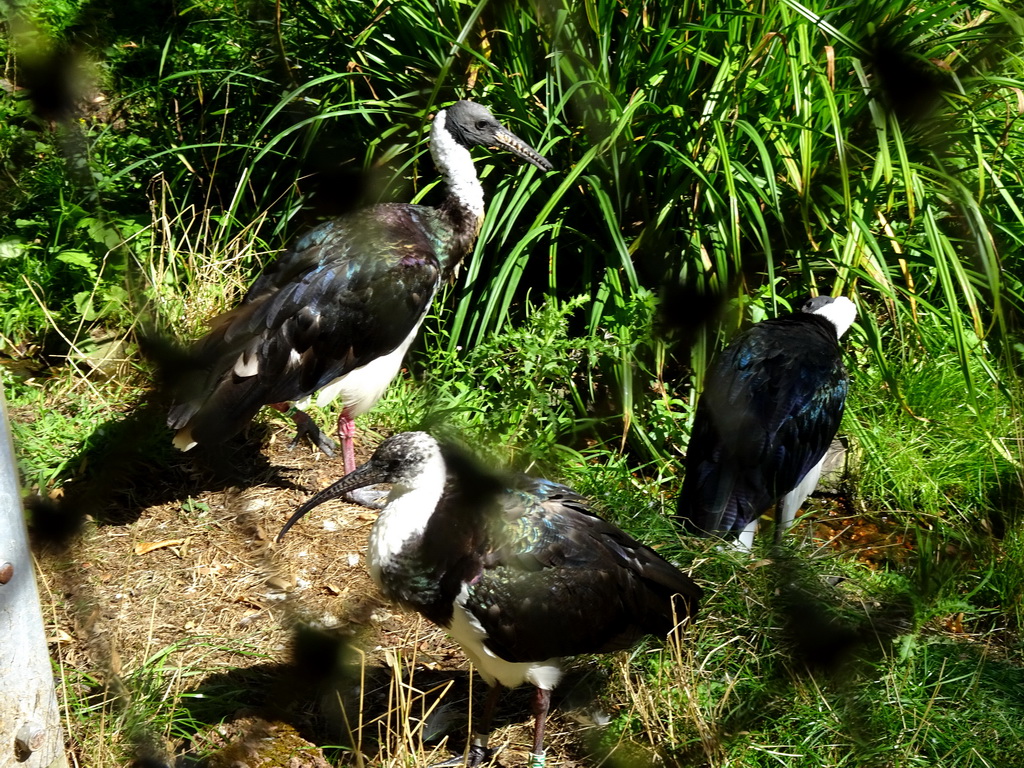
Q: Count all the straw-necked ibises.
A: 3